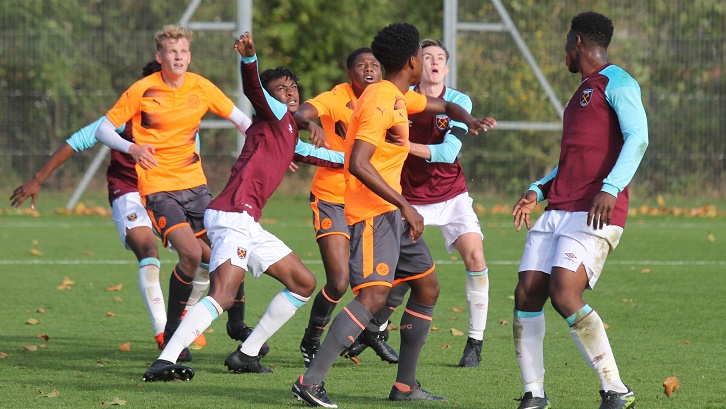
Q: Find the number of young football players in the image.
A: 7